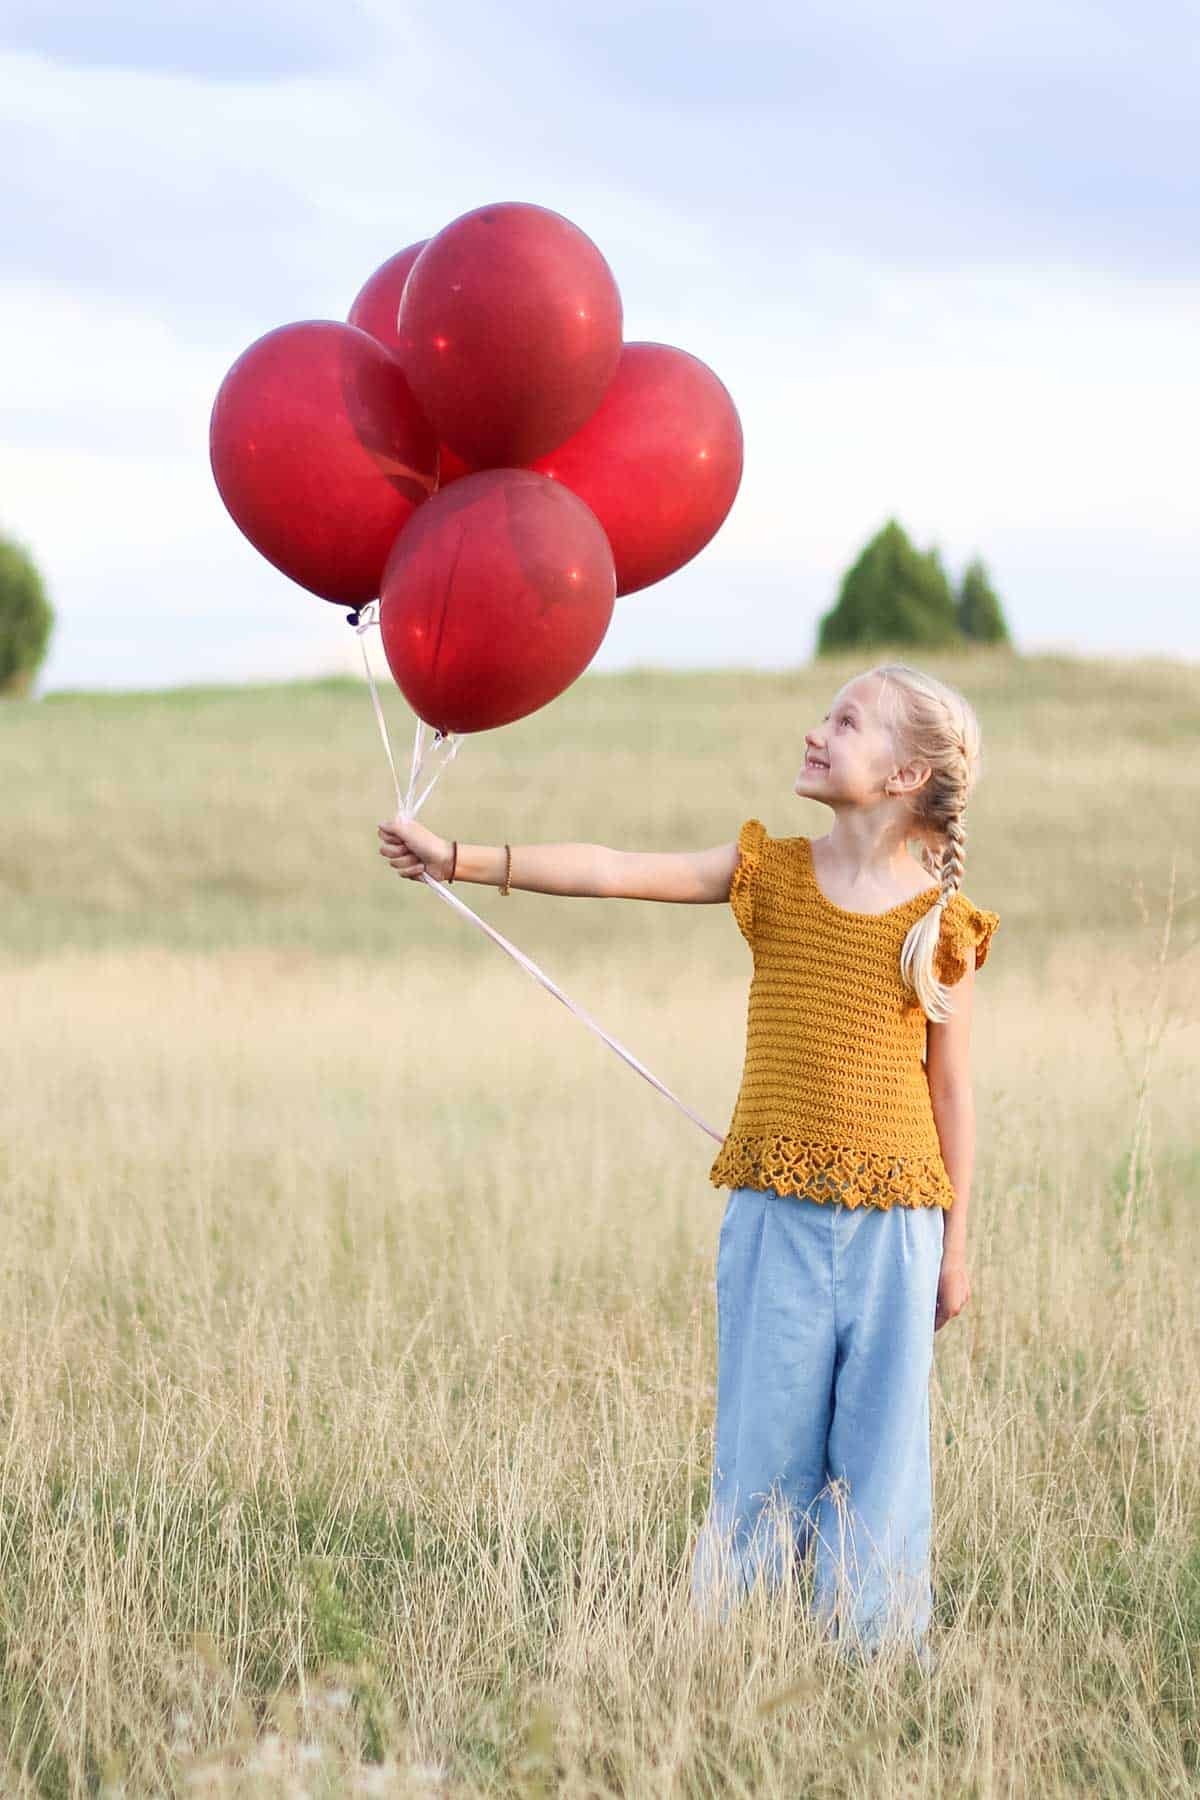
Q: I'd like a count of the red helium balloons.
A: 5